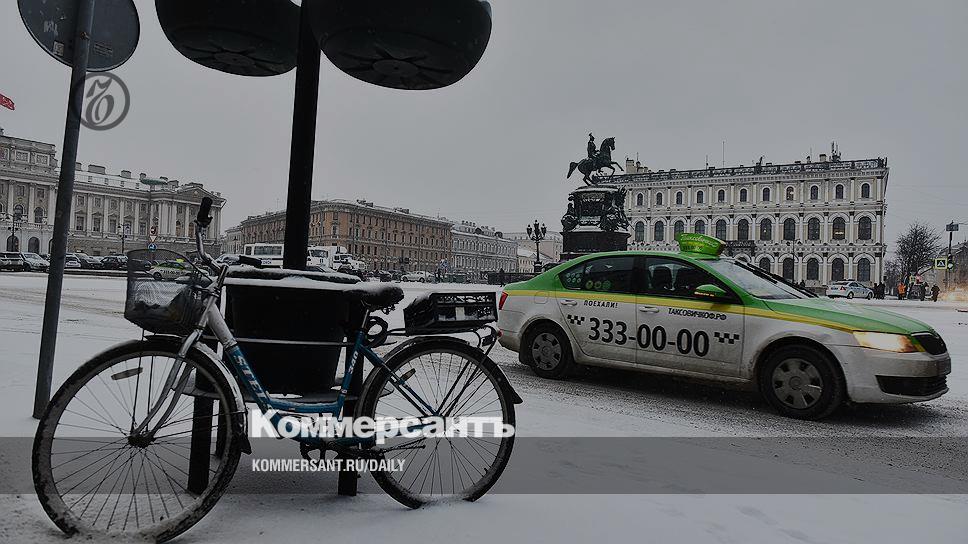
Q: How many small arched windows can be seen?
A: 11